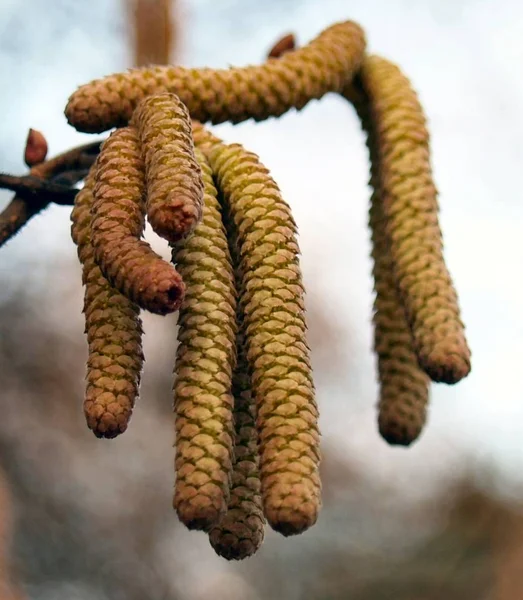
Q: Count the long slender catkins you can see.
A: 9